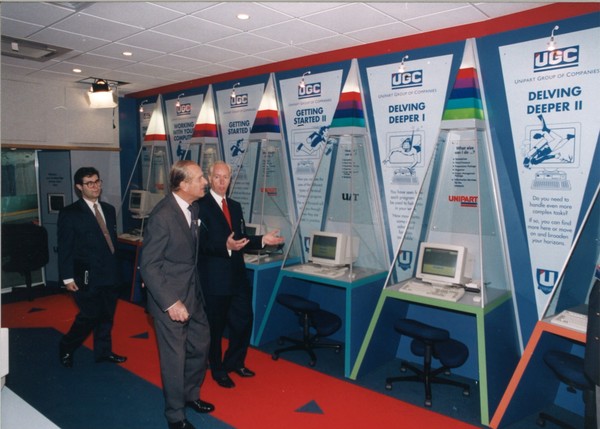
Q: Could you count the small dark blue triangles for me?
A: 3